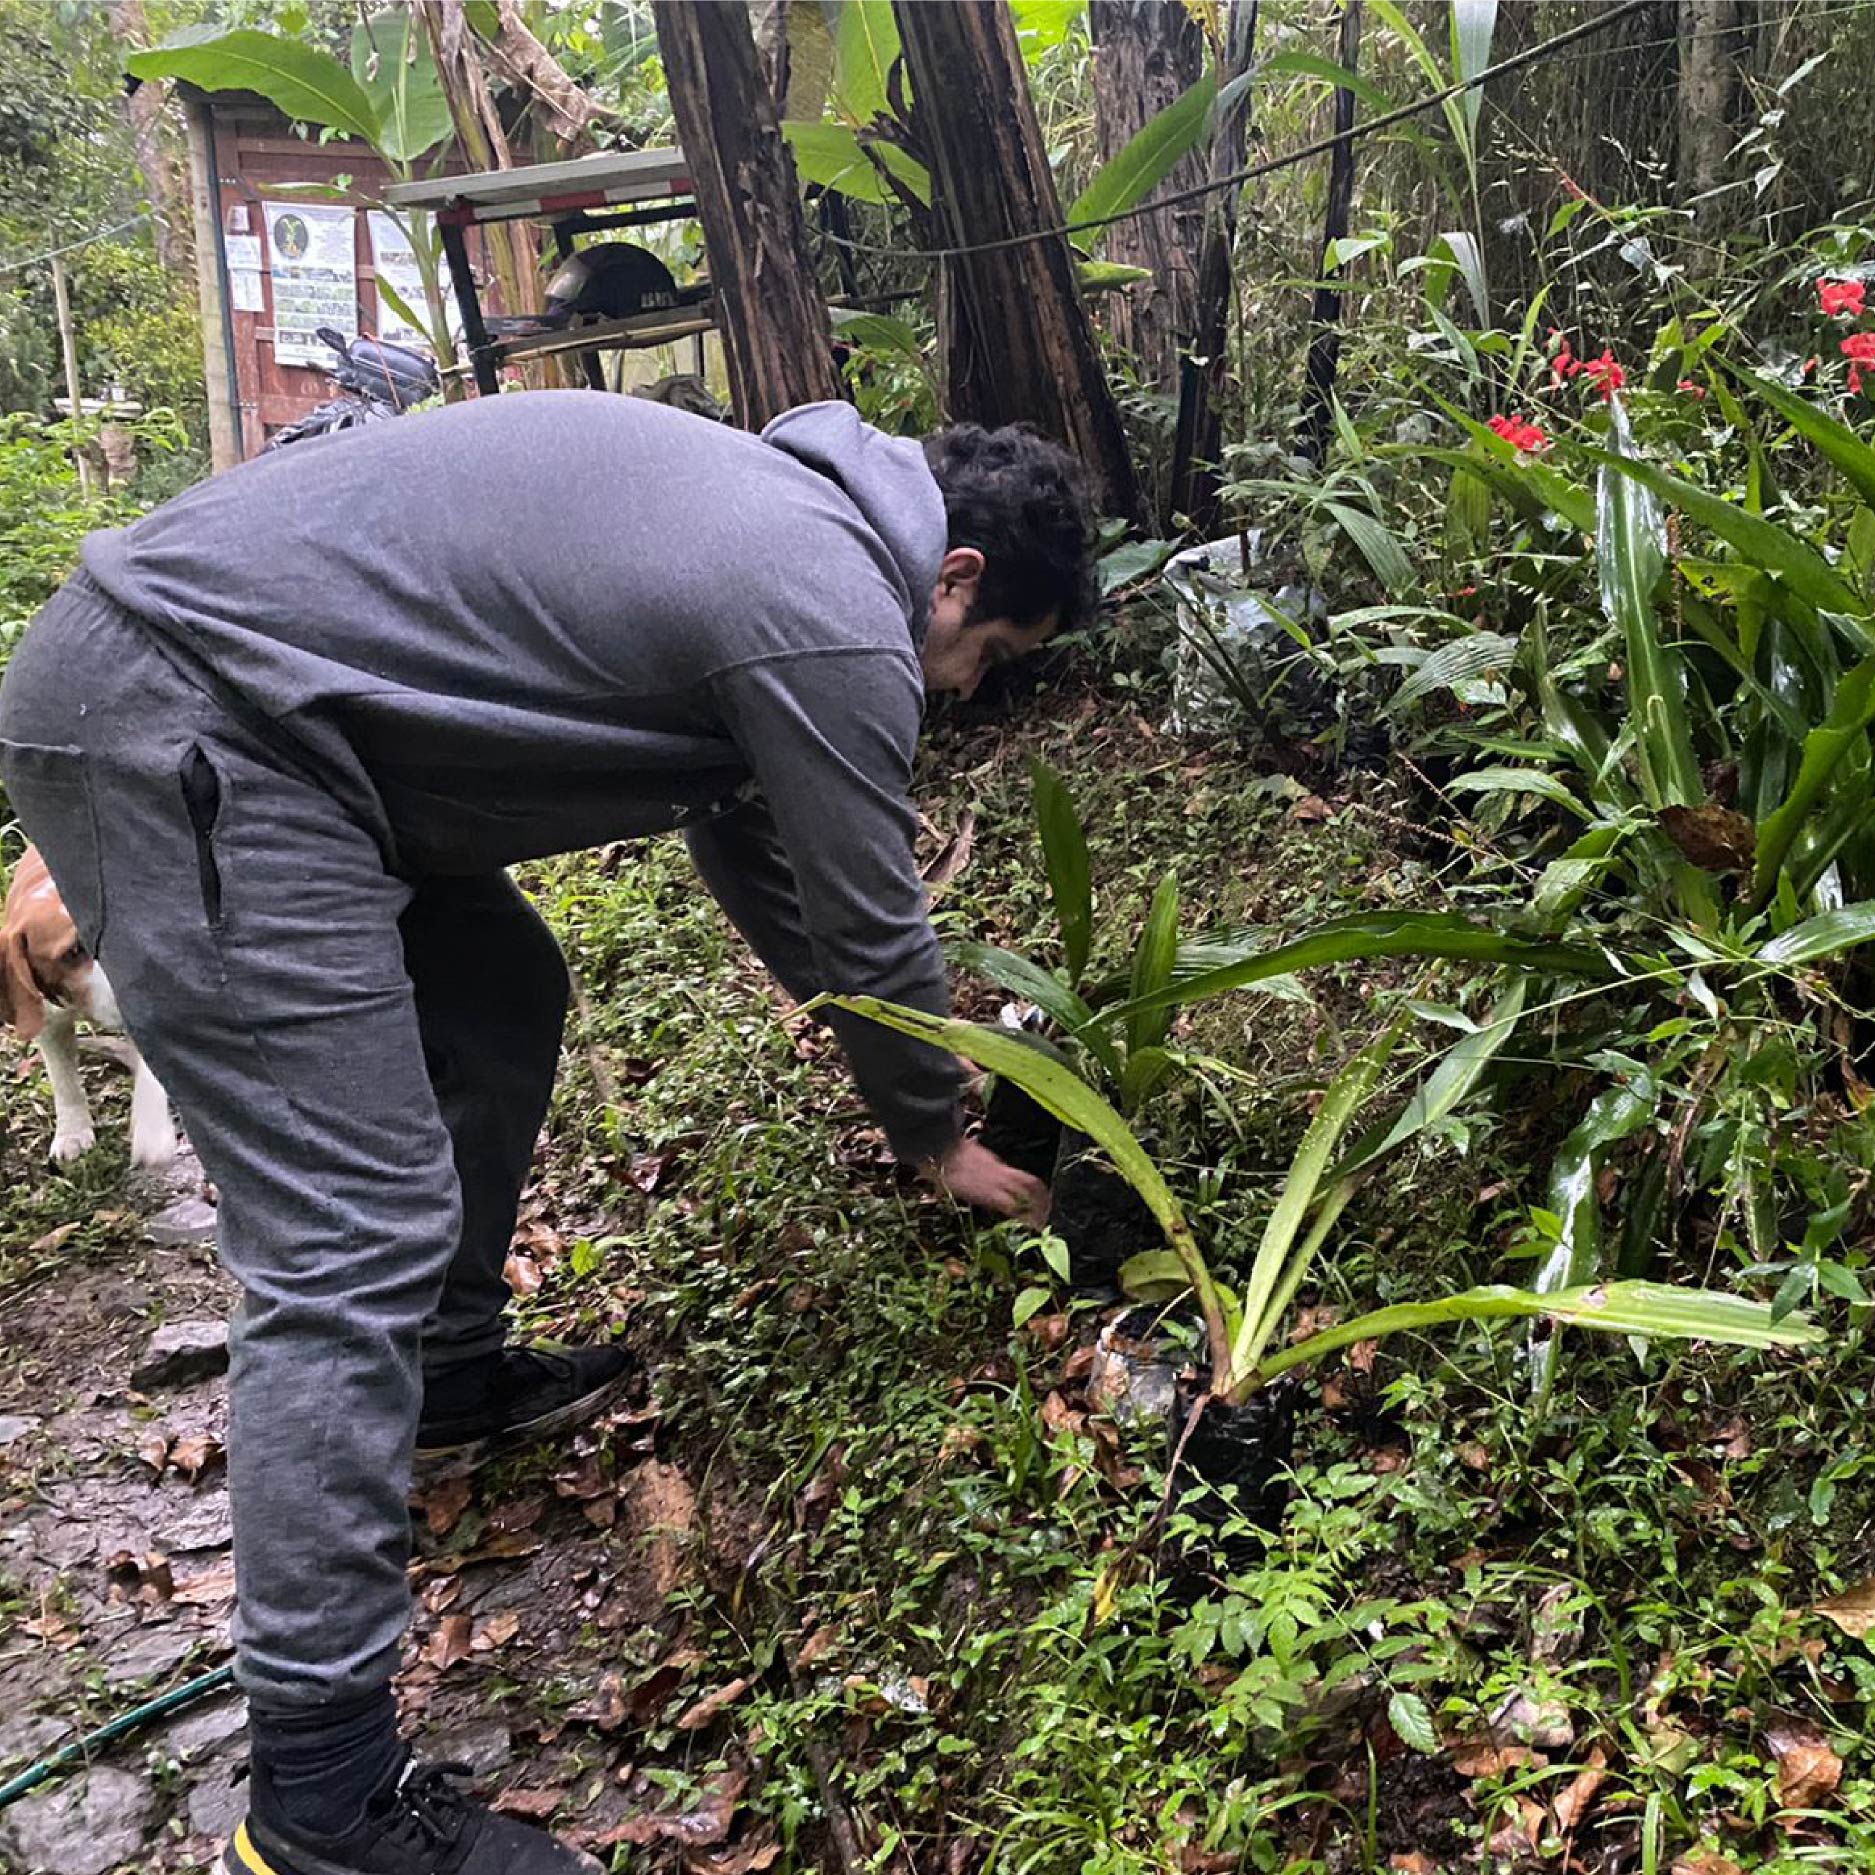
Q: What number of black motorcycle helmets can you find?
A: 1